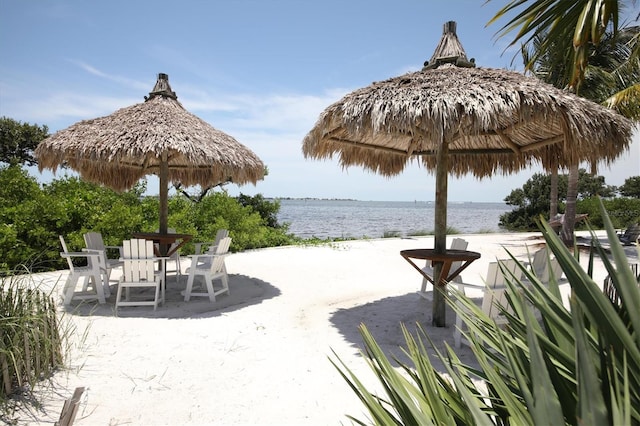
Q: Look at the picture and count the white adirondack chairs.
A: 10